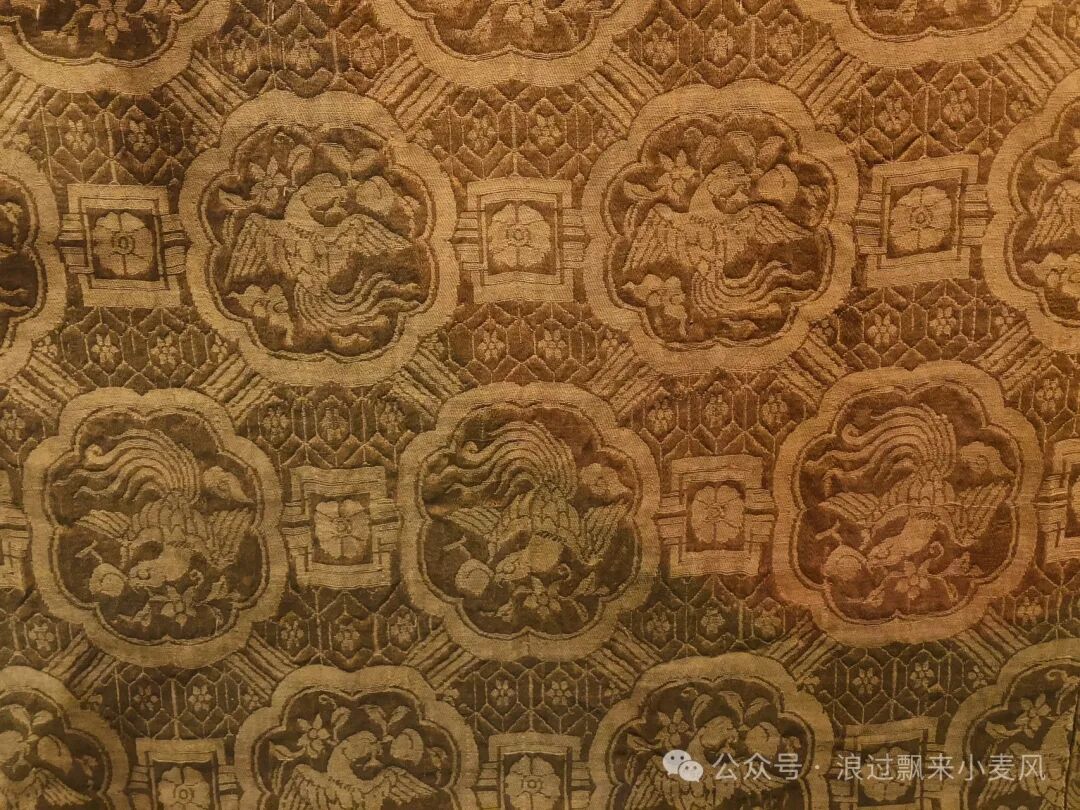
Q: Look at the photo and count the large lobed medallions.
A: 14